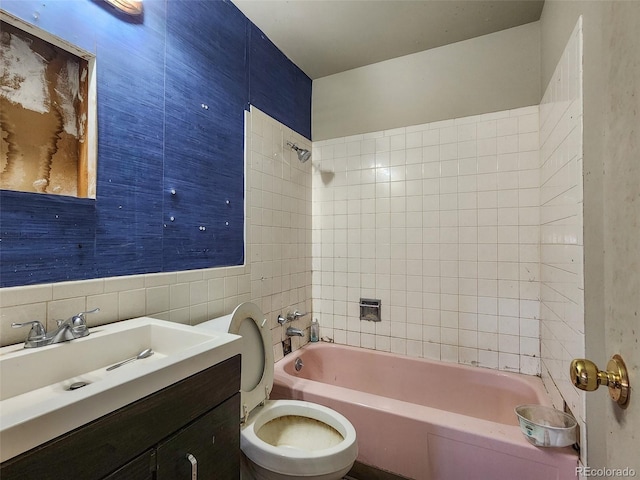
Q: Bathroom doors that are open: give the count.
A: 1